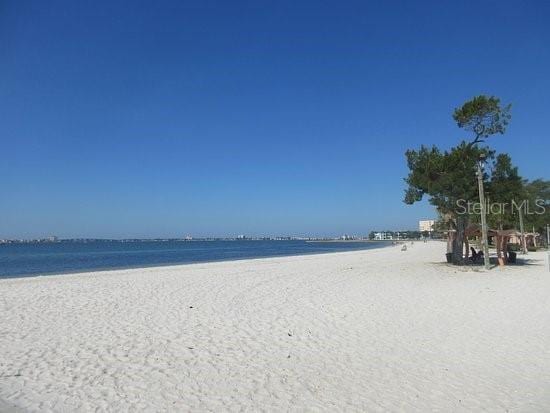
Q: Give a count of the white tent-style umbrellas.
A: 0